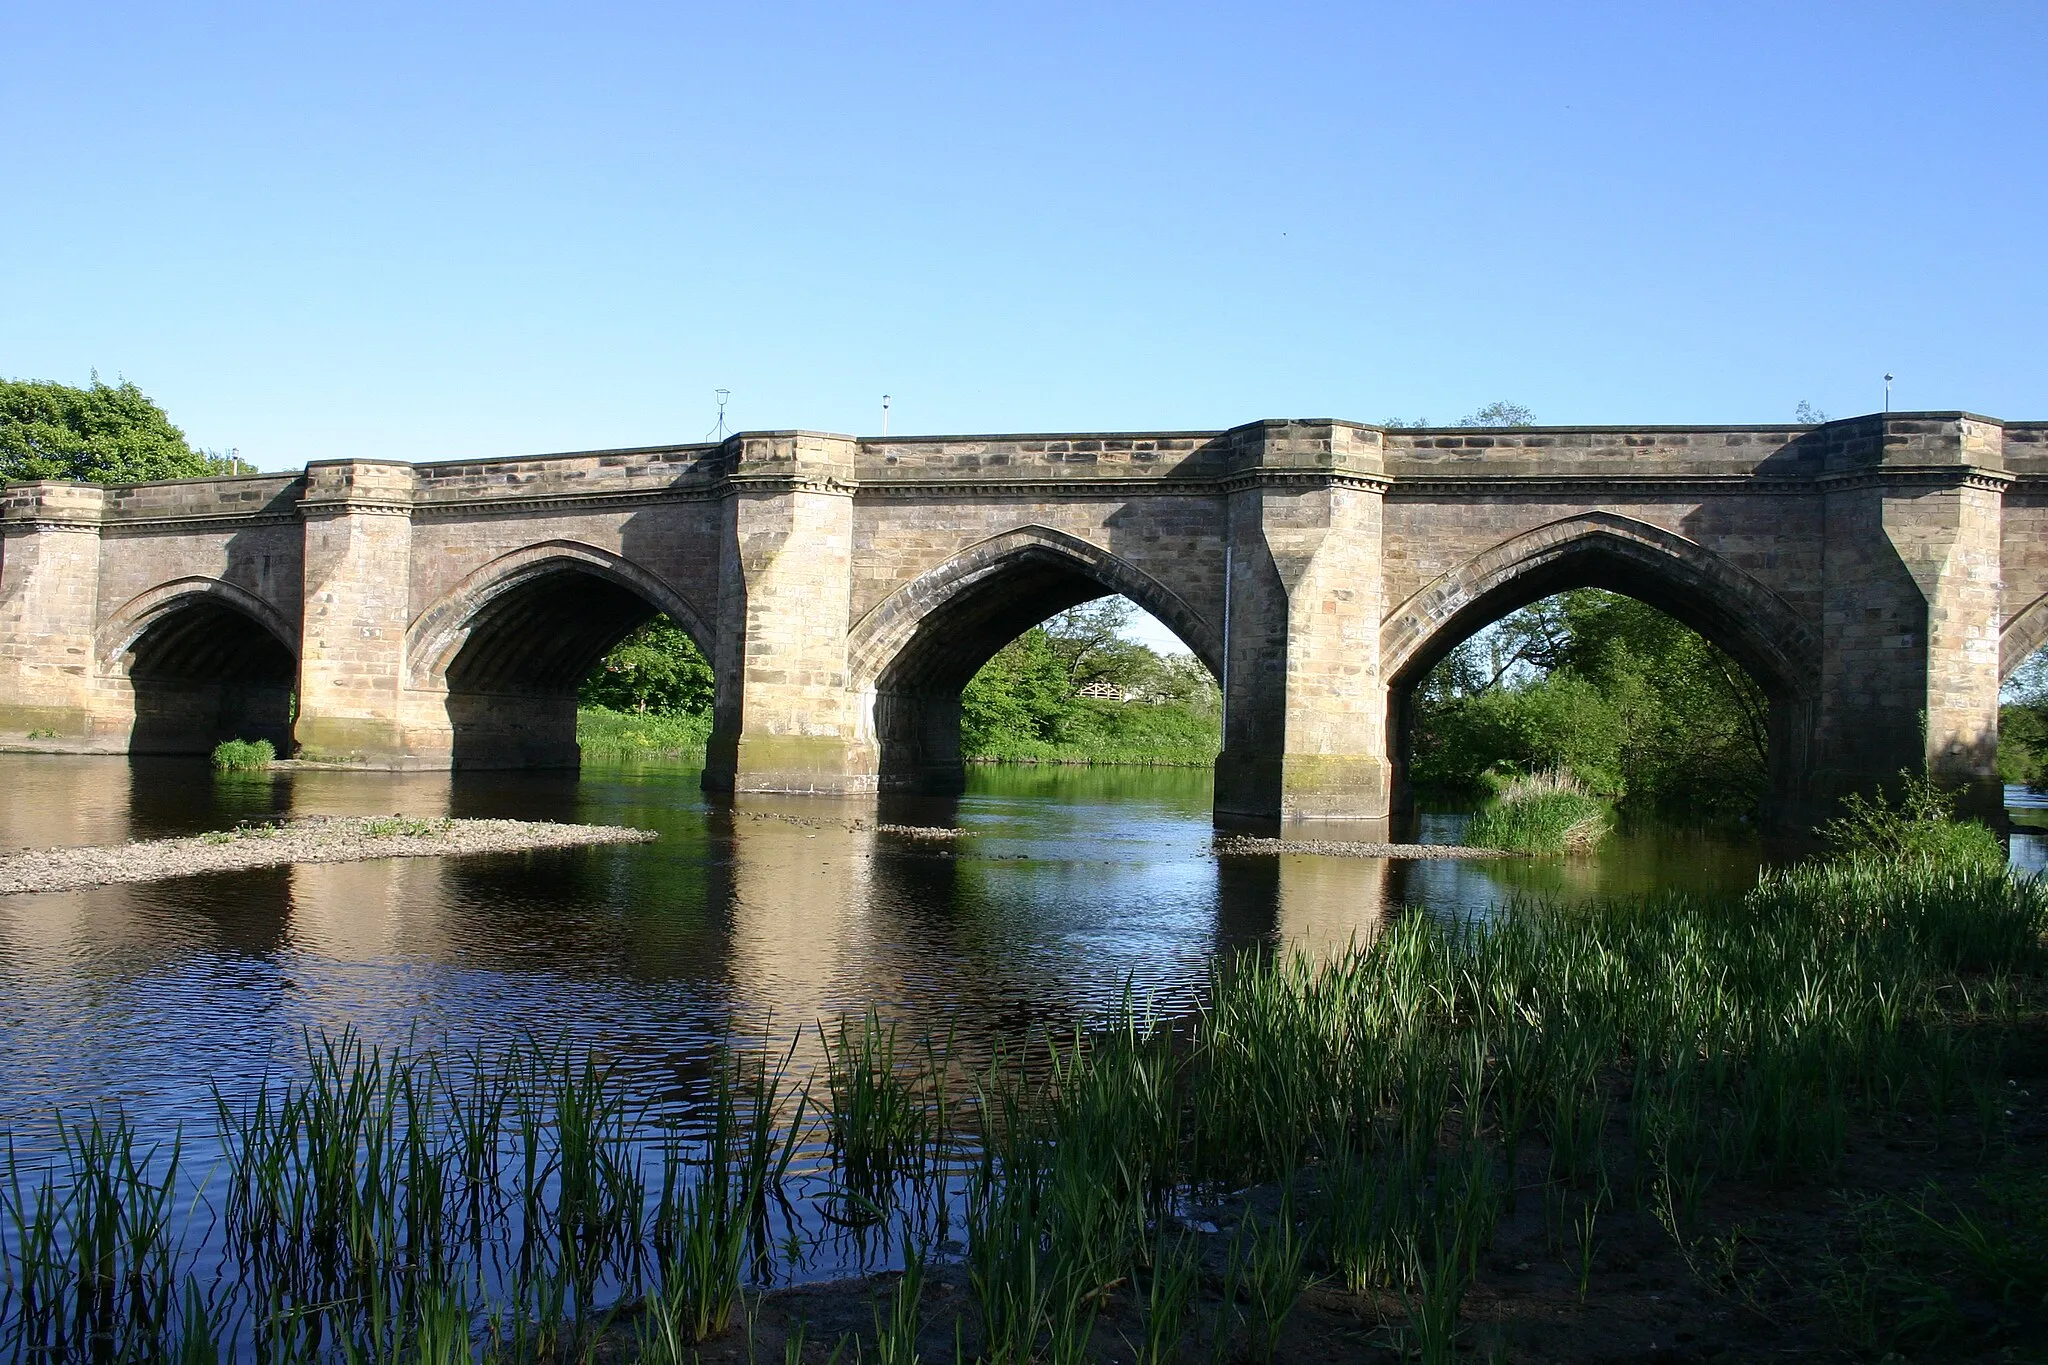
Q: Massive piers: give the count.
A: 5